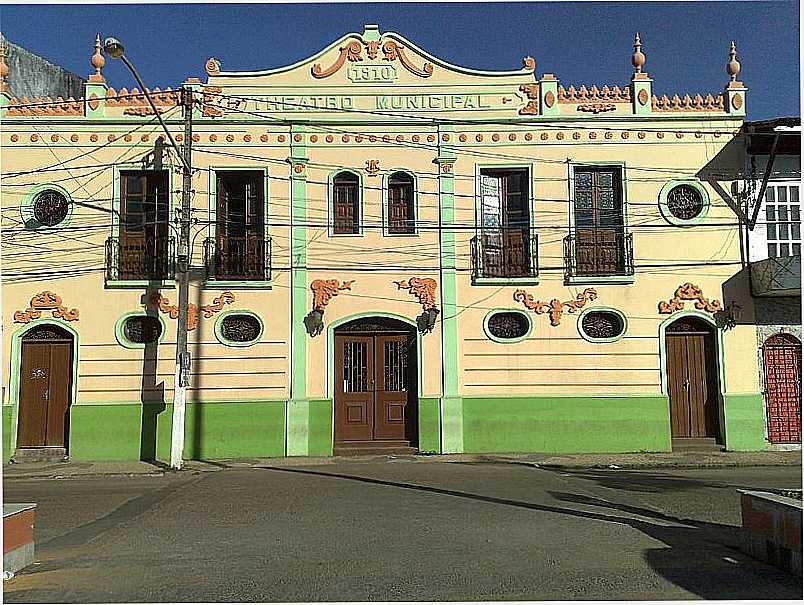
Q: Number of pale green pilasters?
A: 2